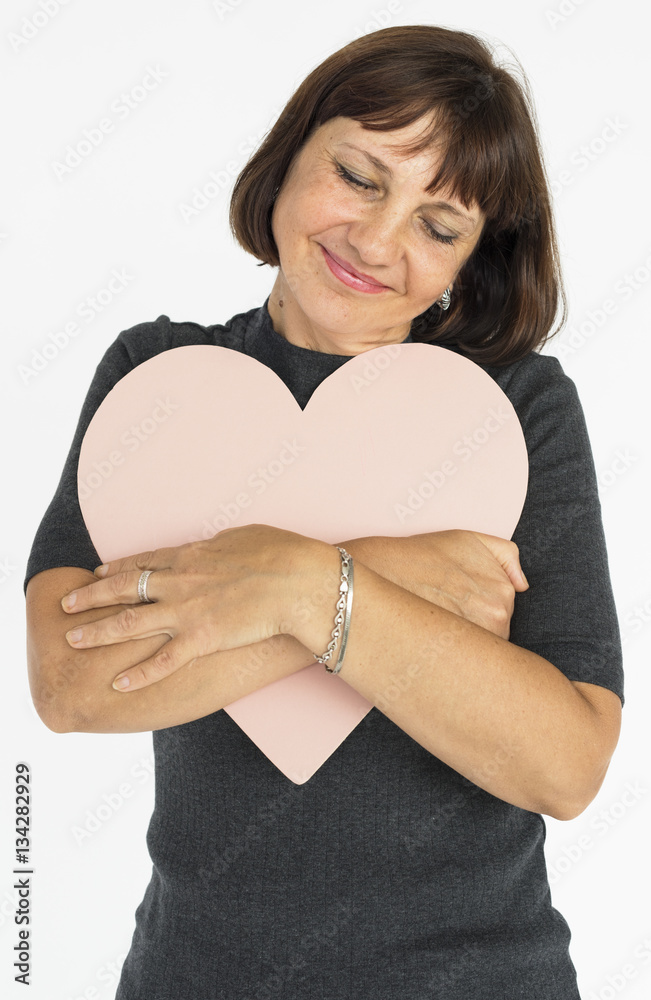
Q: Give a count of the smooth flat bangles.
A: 1